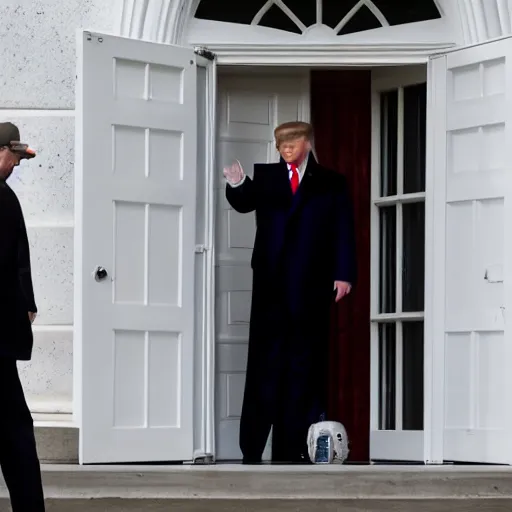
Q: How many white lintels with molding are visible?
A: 1